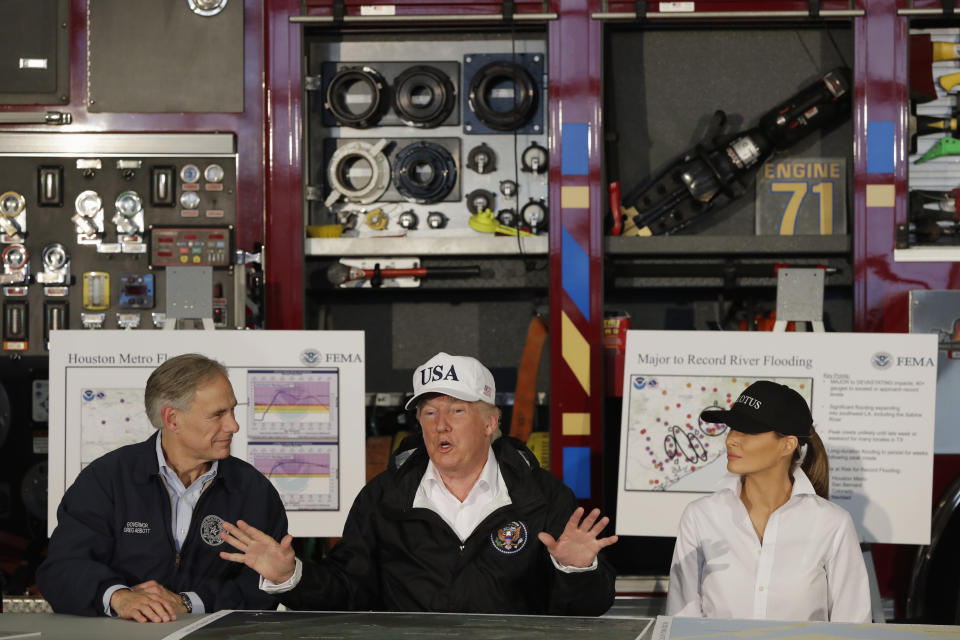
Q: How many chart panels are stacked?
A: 2